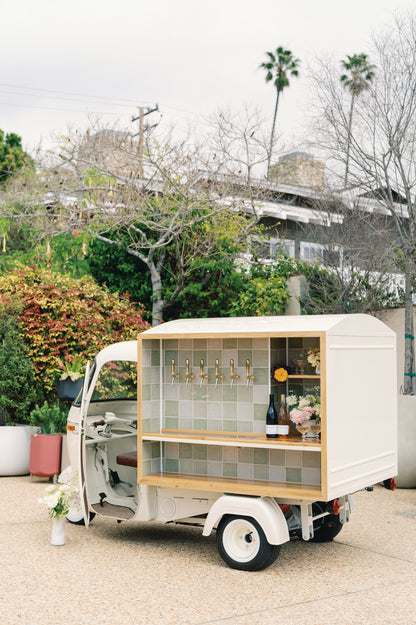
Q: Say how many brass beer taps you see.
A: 6